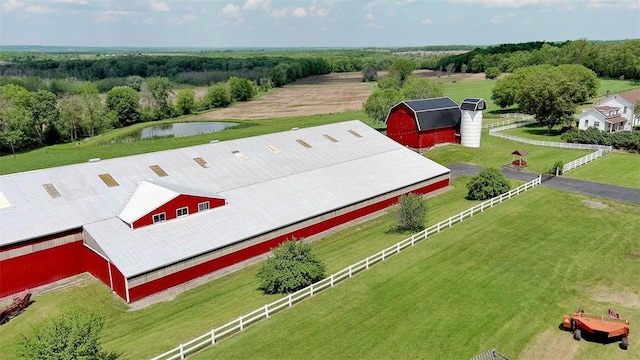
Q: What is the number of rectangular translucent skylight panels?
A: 10